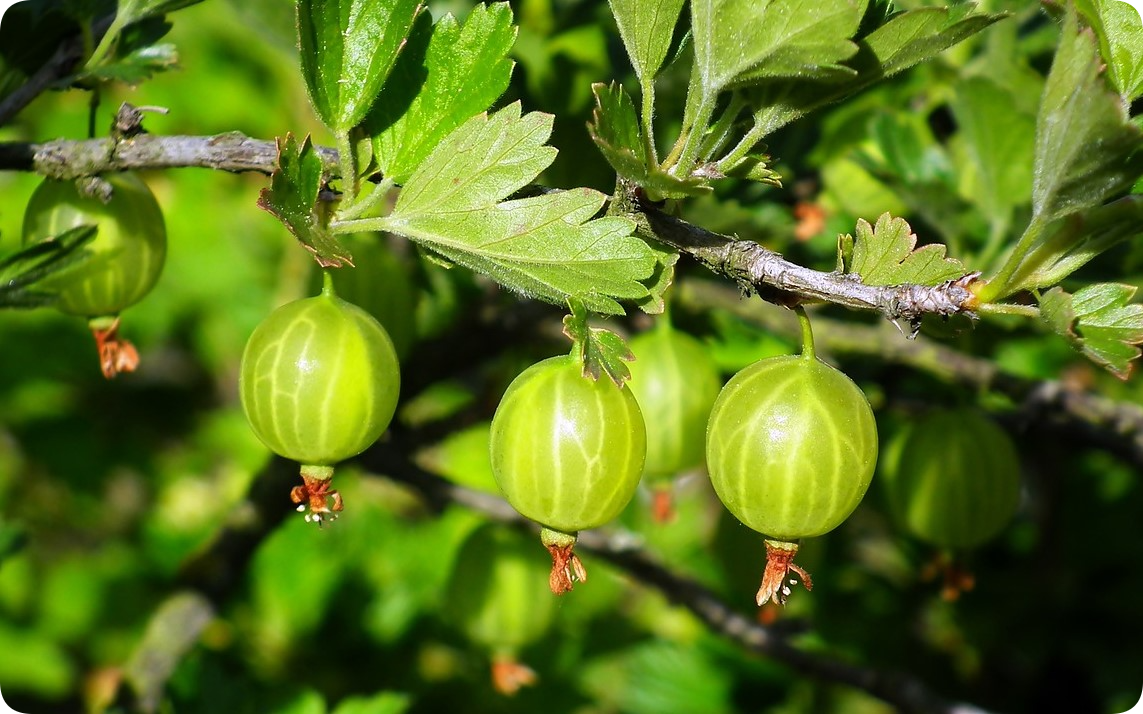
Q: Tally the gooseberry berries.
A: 7